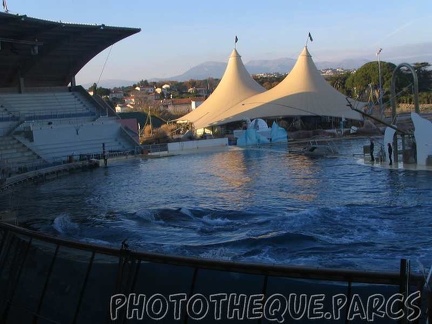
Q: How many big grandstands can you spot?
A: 1